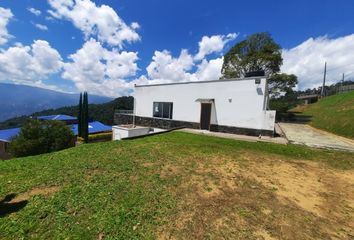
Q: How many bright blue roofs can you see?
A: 3